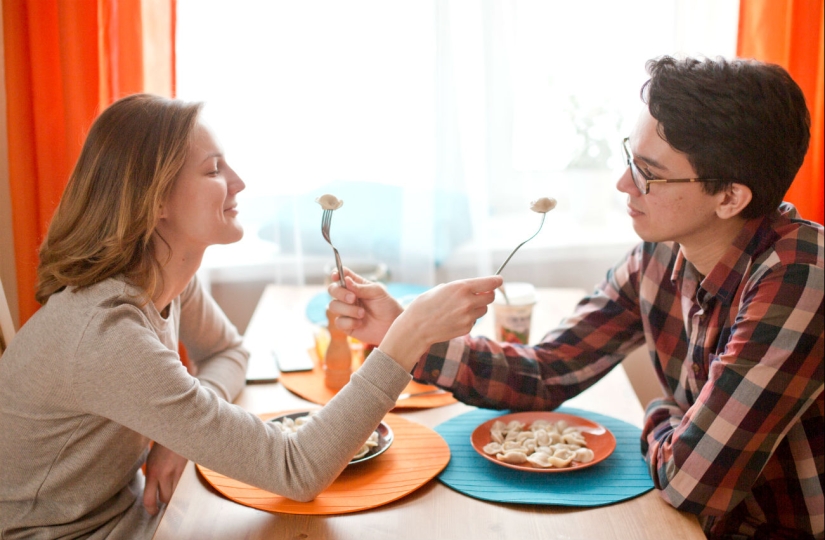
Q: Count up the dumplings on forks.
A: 2